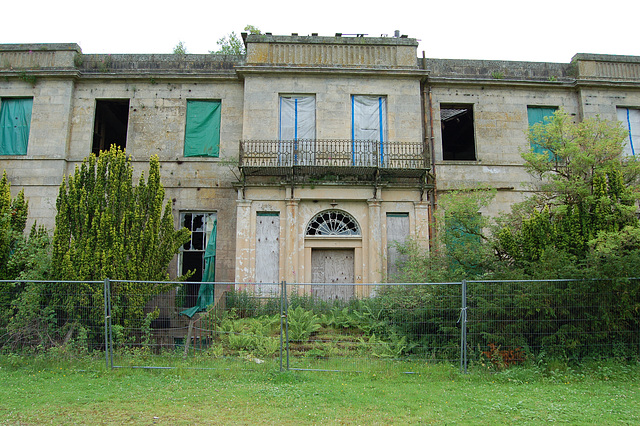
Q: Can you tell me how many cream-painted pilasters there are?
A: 4